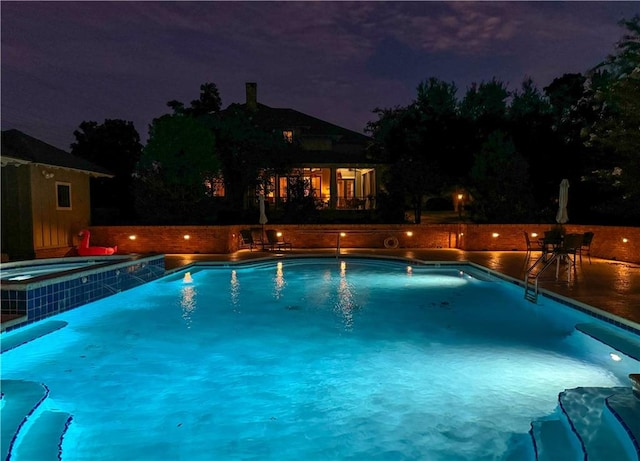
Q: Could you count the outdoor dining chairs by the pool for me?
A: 4